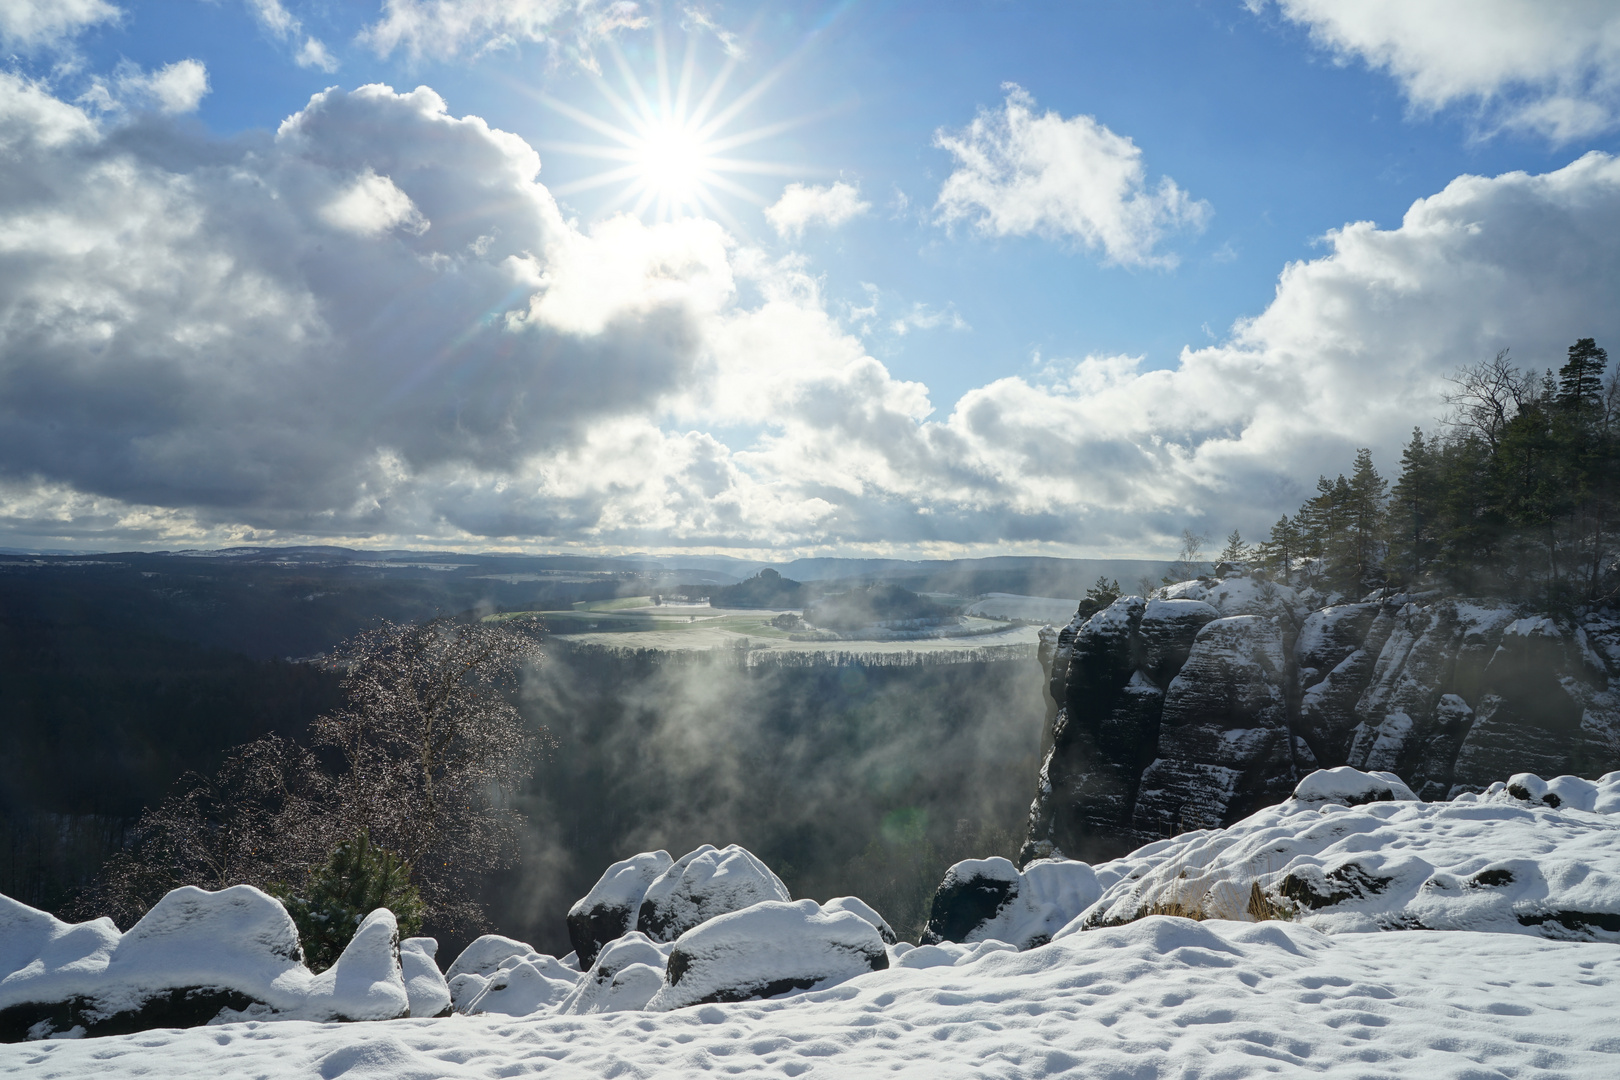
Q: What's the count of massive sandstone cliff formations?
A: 1